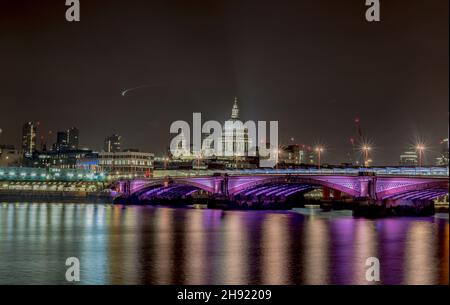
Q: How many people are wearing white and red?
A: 0